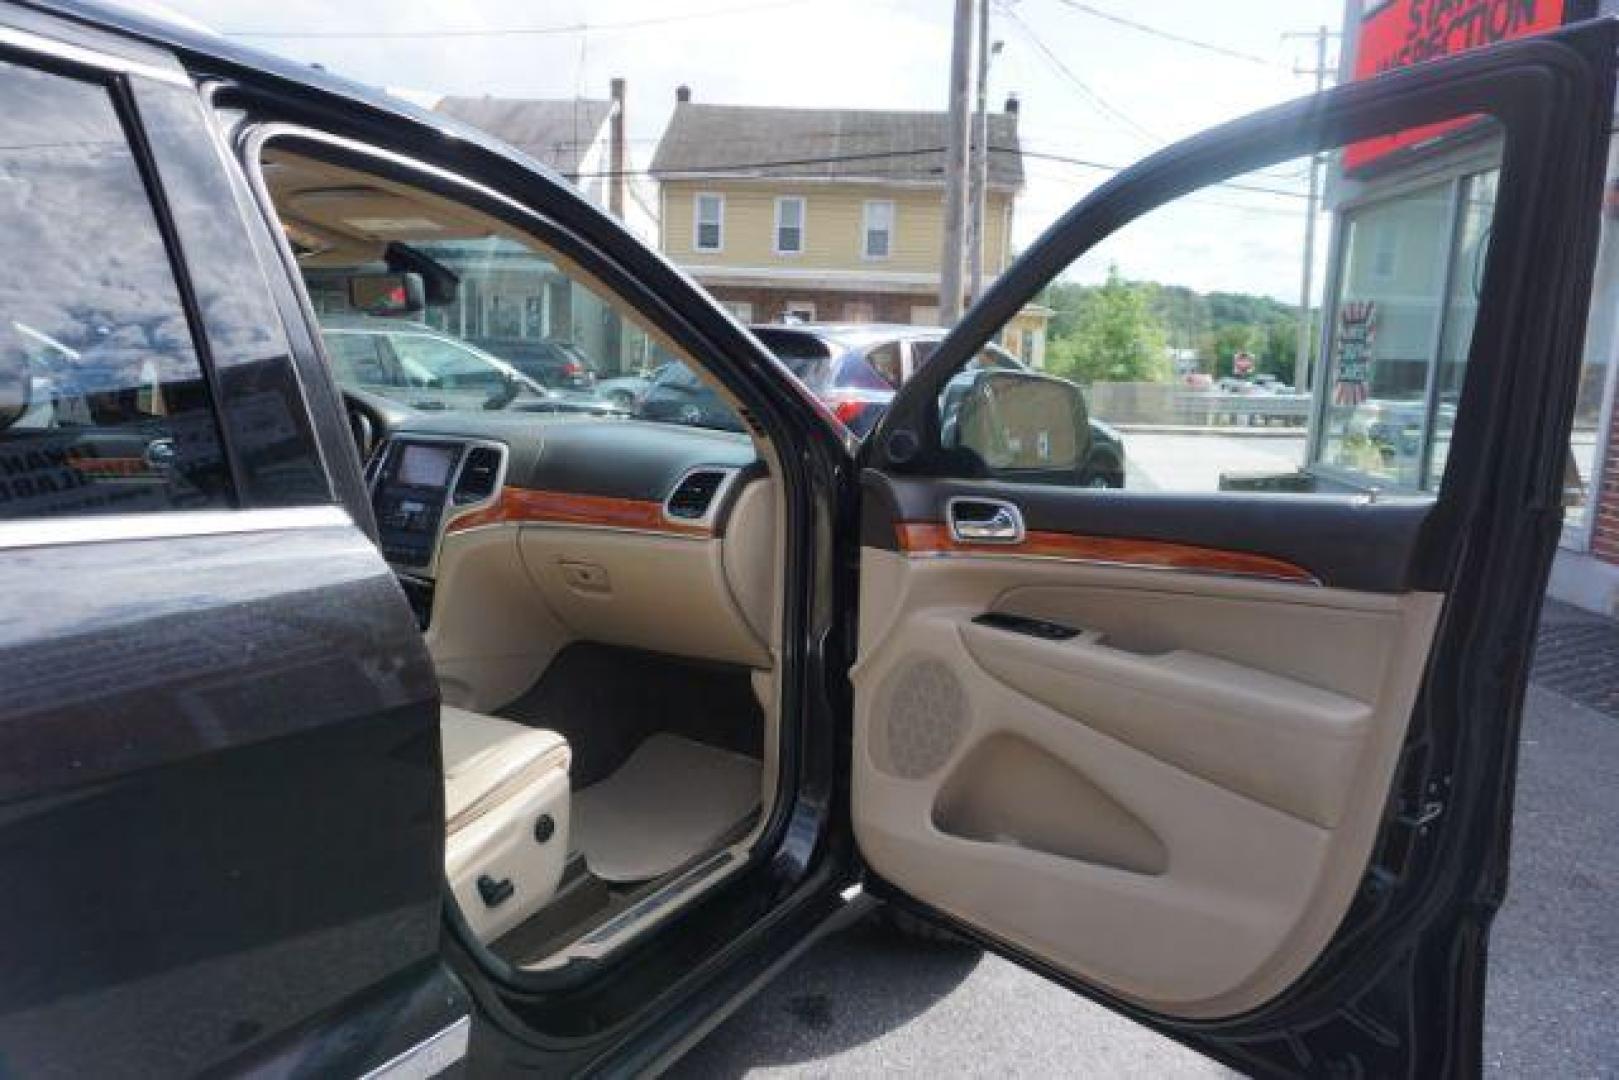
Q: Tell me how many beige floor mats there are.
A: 1